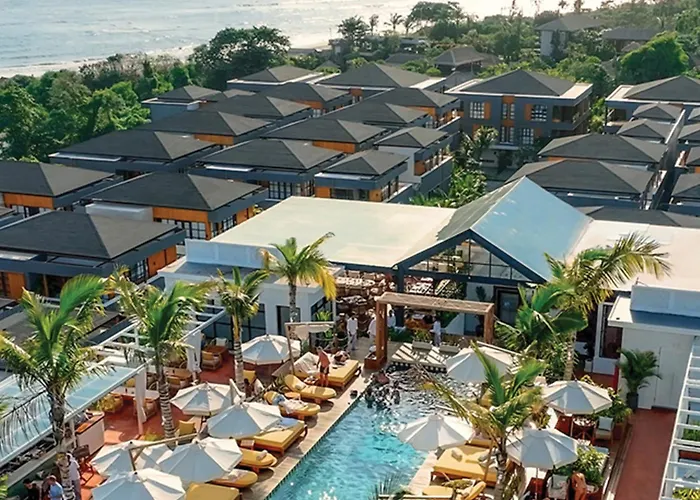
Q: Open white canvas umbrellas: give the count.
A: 10